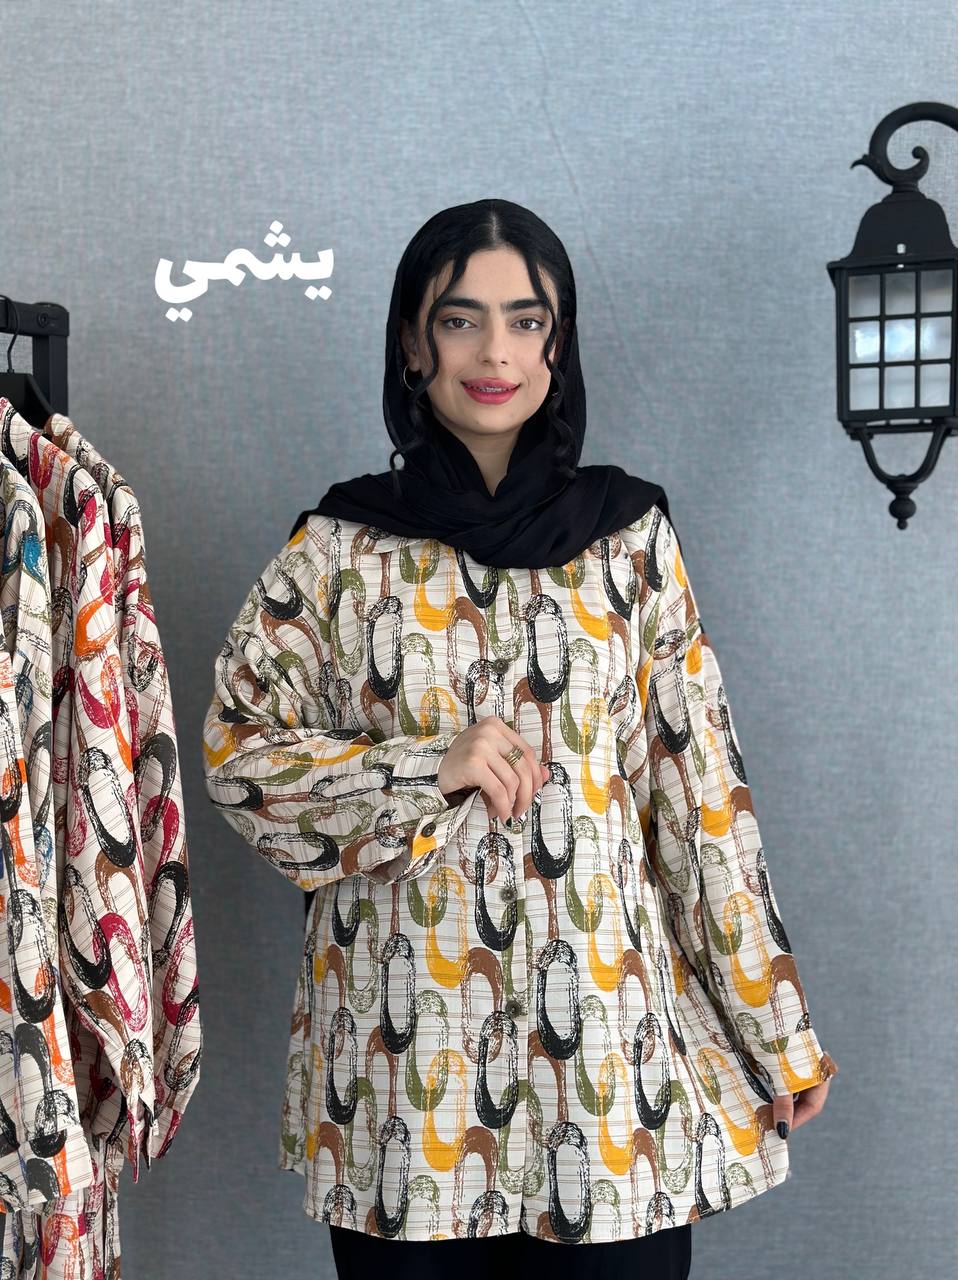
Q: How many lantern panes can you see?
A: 9